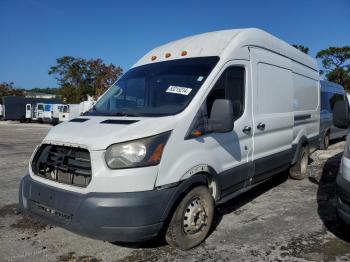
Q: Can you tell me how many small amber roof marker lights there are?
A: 3